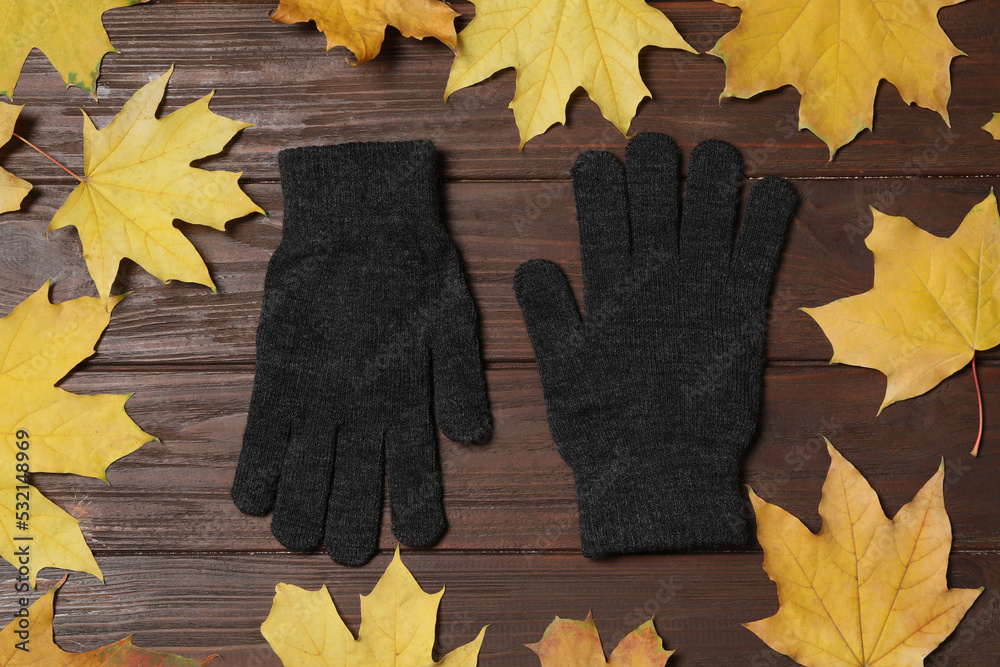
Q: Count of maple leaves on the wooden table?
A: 13